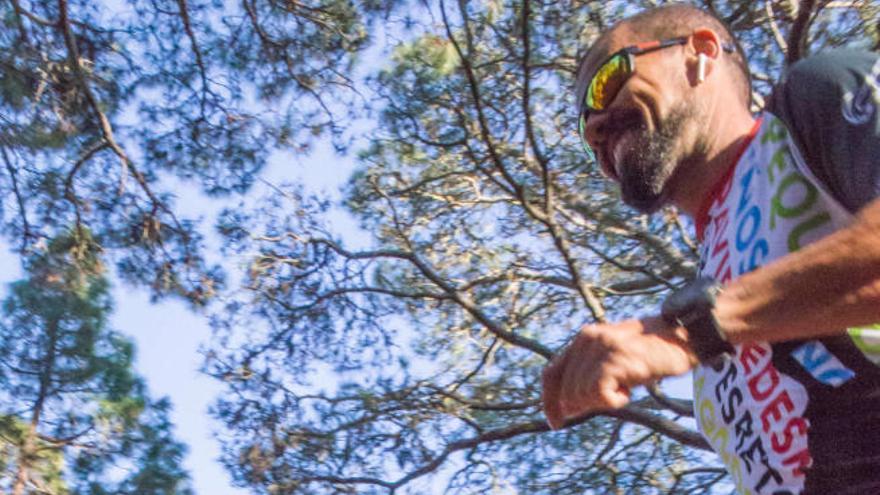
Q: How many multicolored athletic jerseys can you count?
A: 1